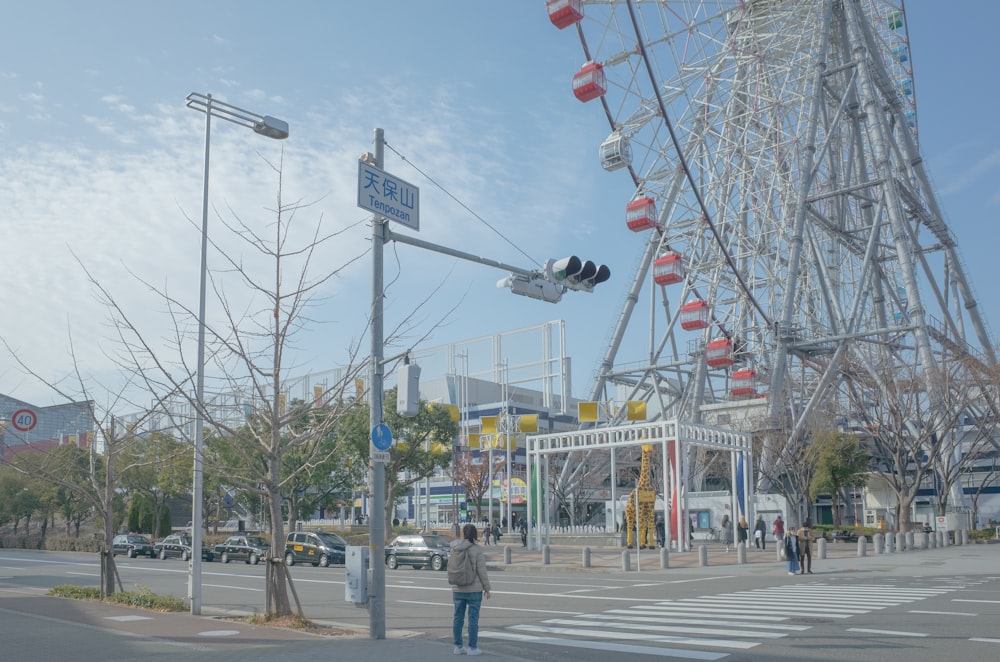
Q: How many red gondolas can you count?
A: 7